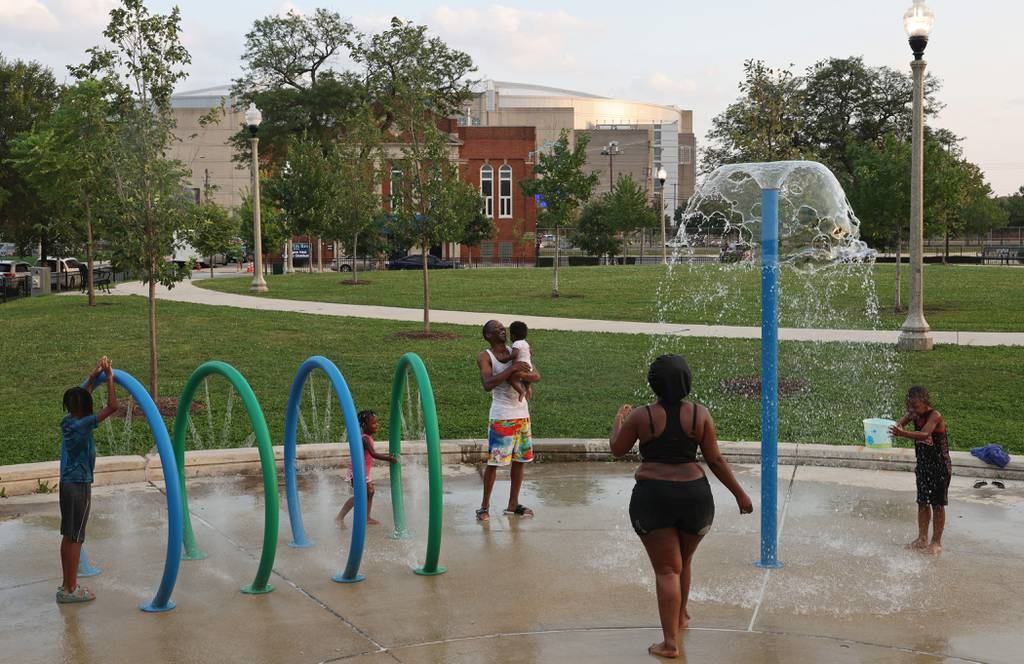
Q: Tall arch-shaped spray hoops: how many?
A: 4